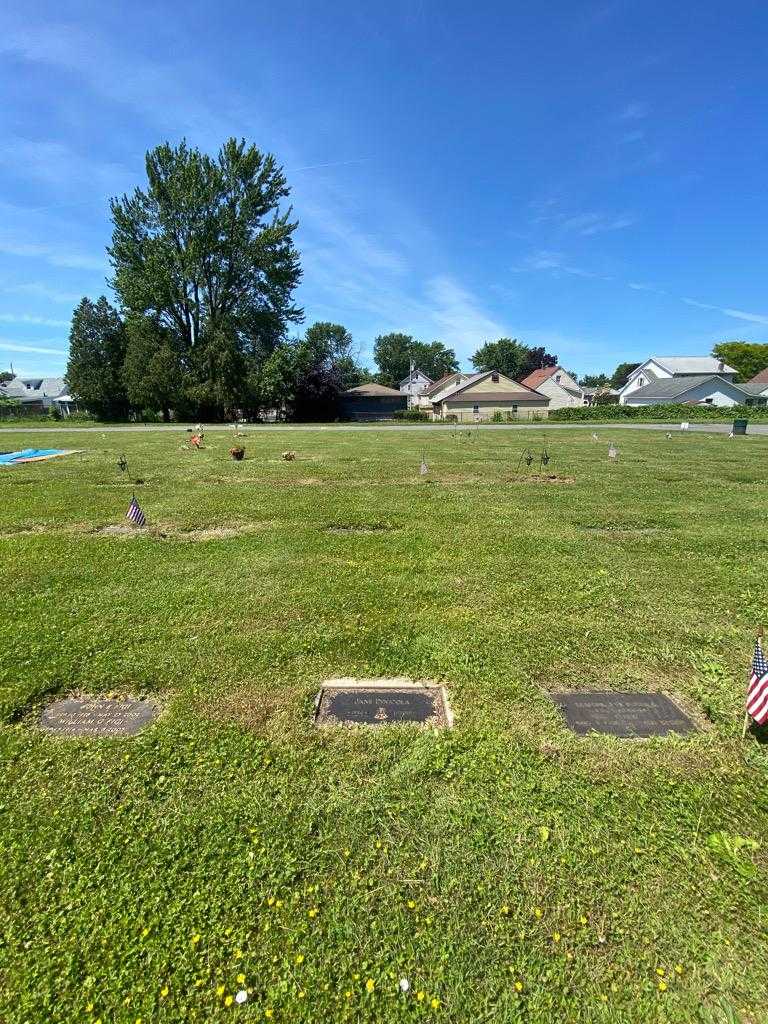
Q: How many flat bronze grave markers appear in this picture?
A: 3